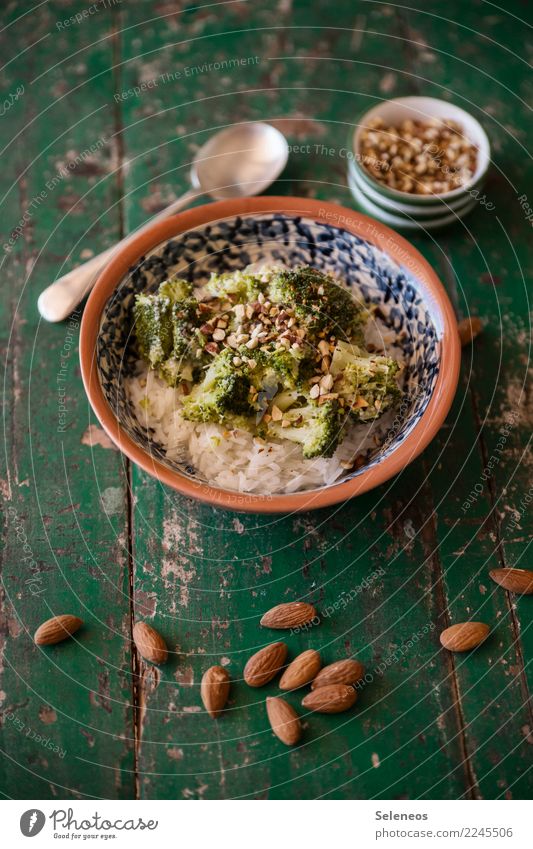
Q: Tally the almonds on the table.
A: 12